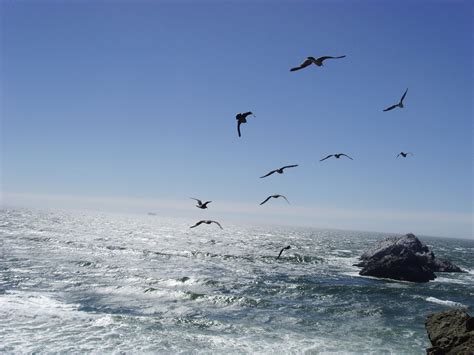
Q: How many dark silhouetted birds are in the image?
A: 10